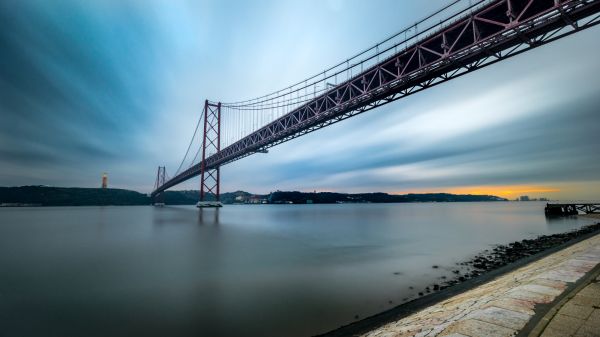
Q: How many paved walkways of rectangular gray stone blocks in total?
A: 1